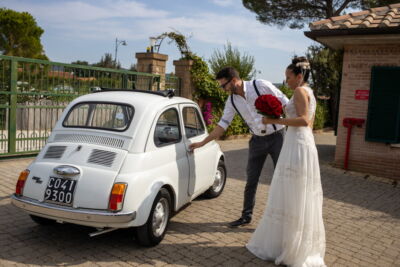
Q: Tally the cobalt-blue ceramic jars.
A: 0